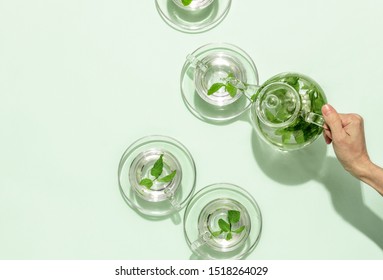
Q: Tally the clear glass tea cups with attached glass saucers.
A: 4